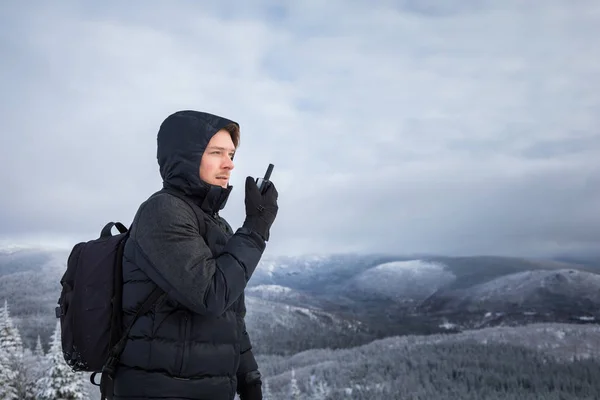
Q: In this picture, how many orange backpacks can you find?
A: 0